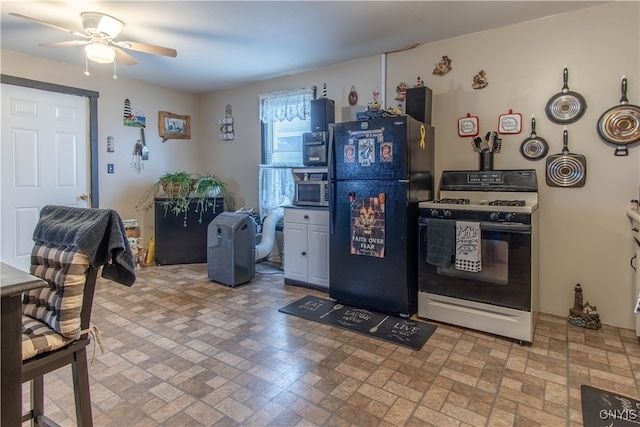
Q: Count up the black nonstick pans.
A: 4